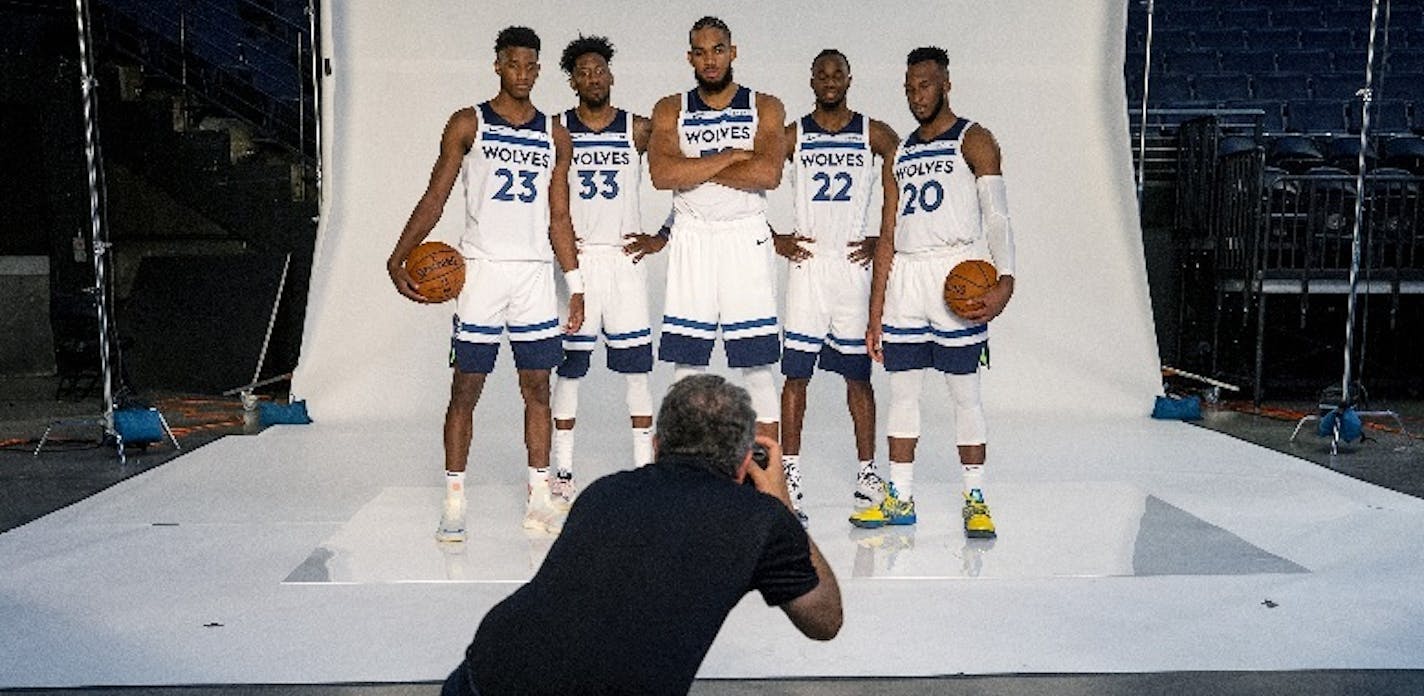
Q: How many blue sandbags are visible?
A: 4